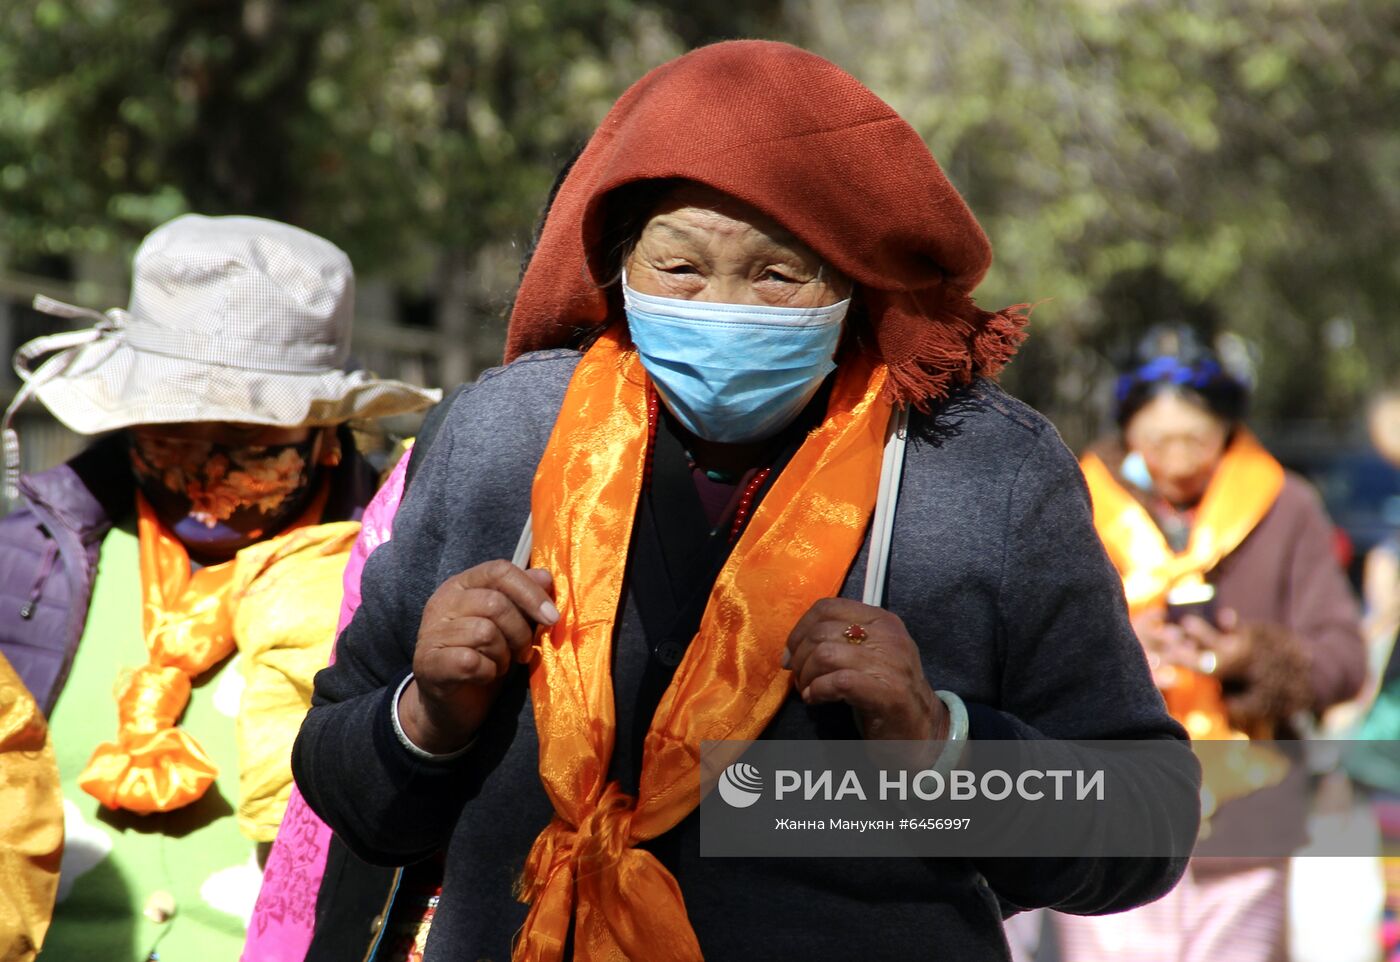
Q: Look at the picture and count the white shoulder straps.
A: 2